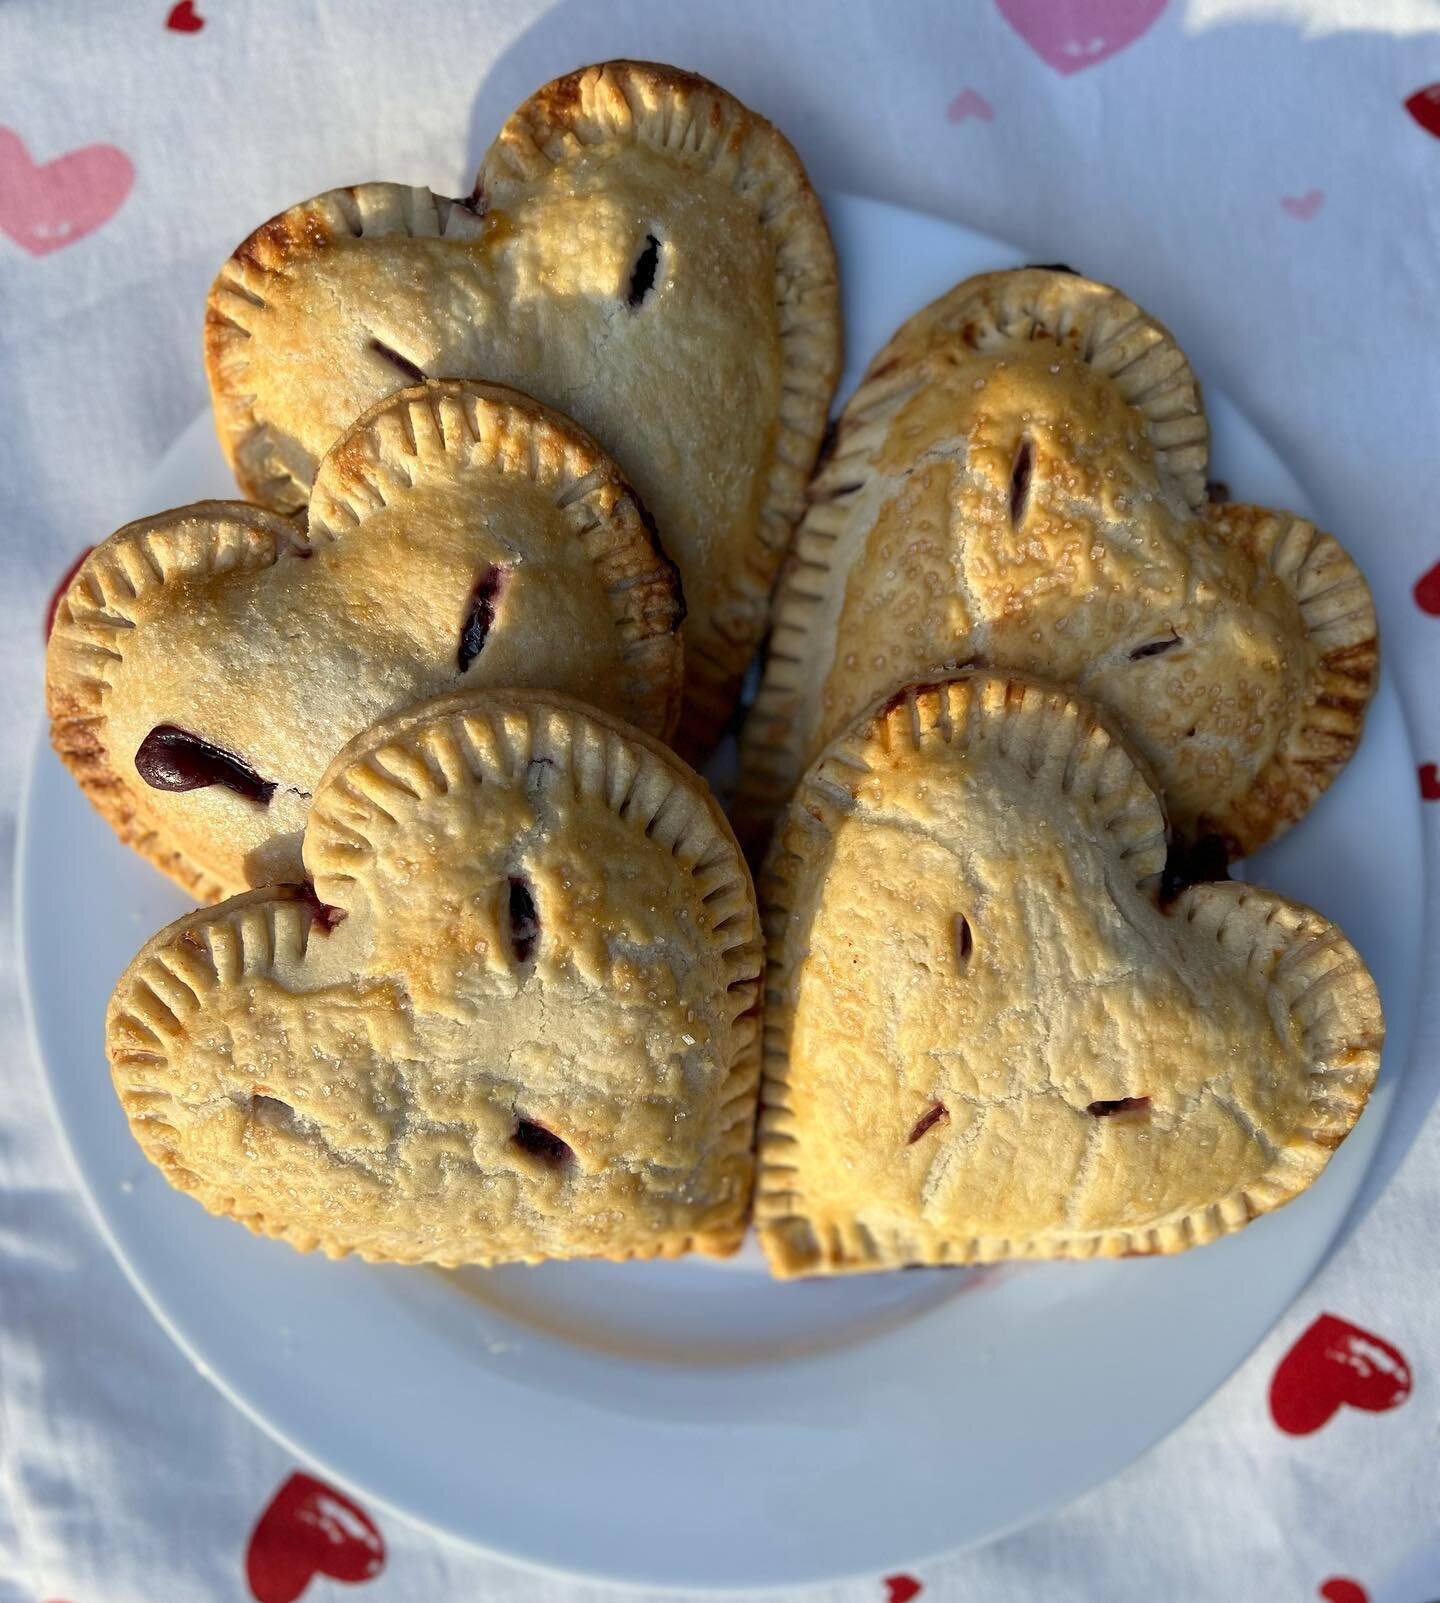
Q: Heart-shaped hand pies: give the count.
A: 5